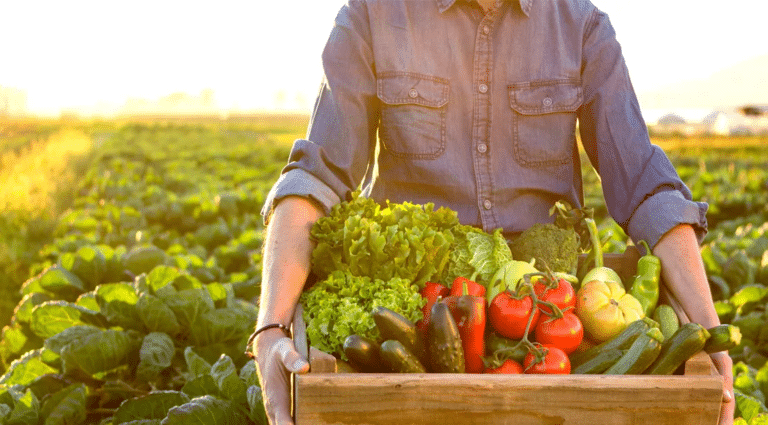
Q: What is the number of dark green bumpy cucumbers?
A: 4